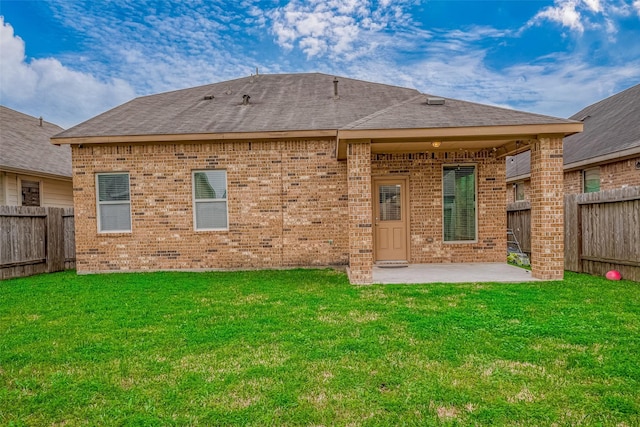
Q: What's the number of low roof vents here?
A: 2